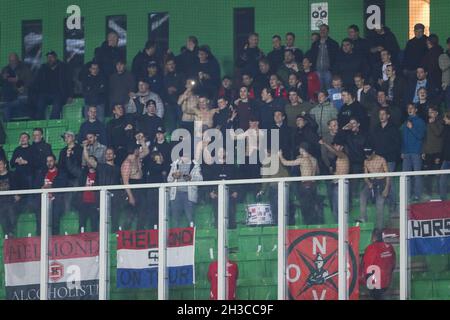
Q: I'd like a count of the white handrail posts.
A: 7